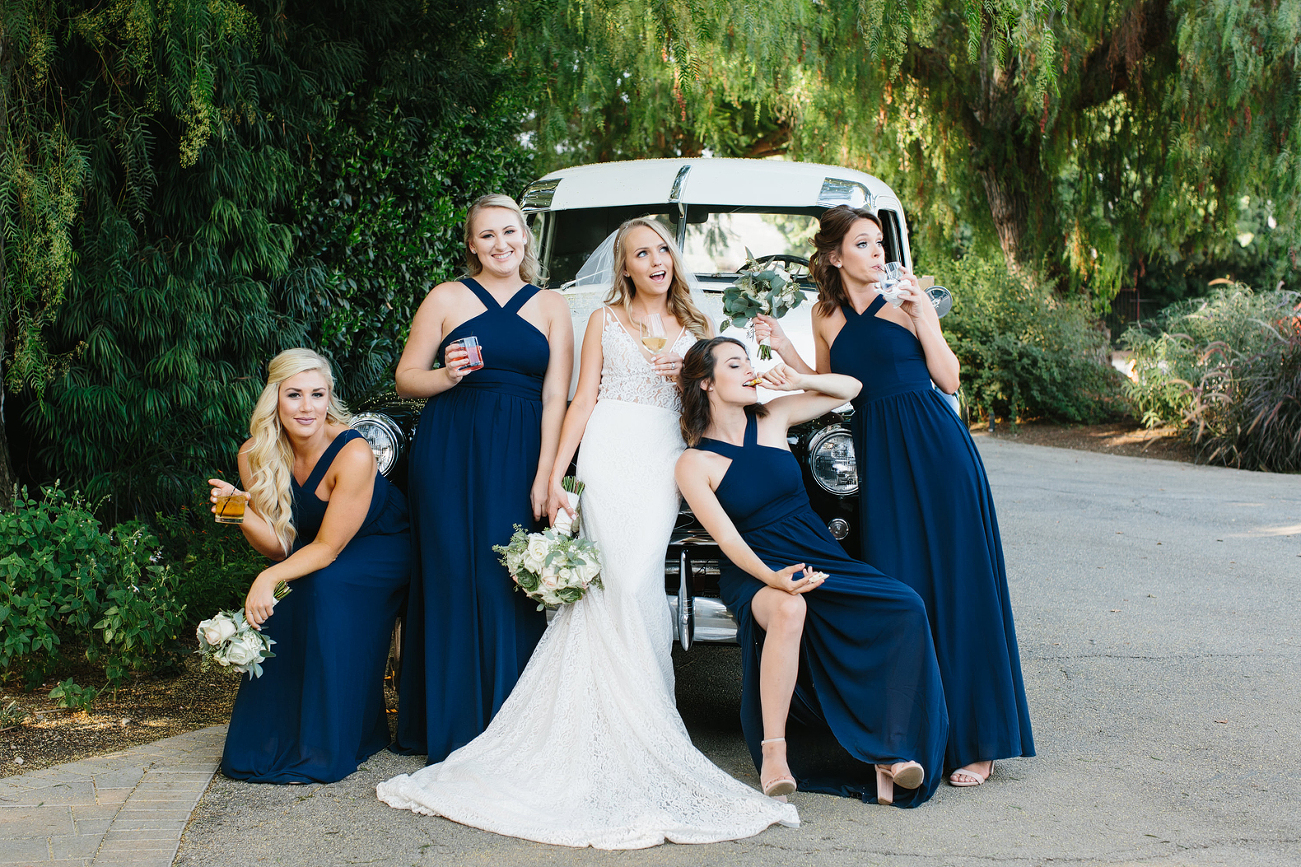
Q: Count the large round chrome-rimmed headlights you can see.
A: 2